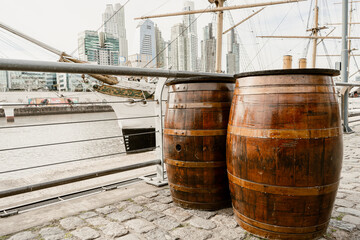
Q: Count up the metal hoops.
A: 12